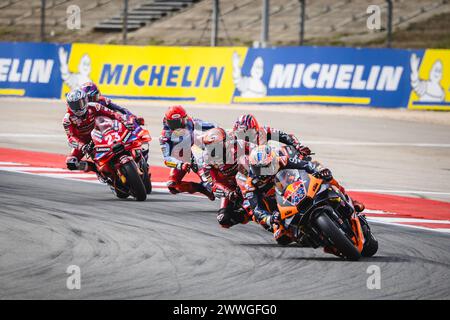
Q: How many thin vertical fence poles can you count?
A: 6